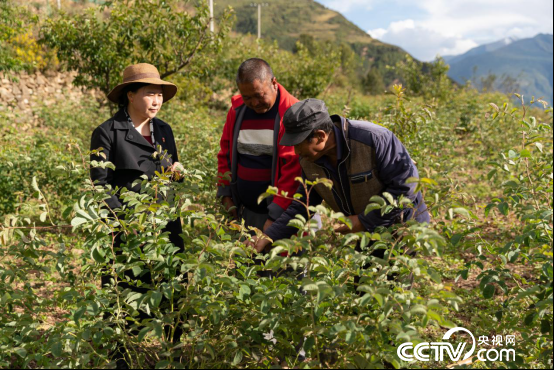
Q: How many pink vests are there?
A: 0